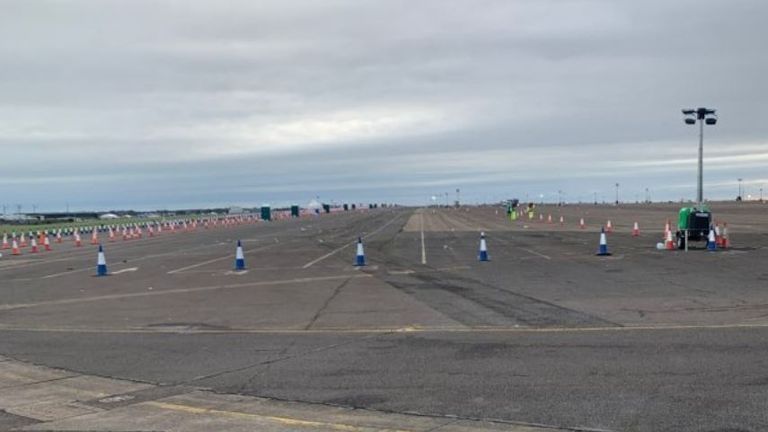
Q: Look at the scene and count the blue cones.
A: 6